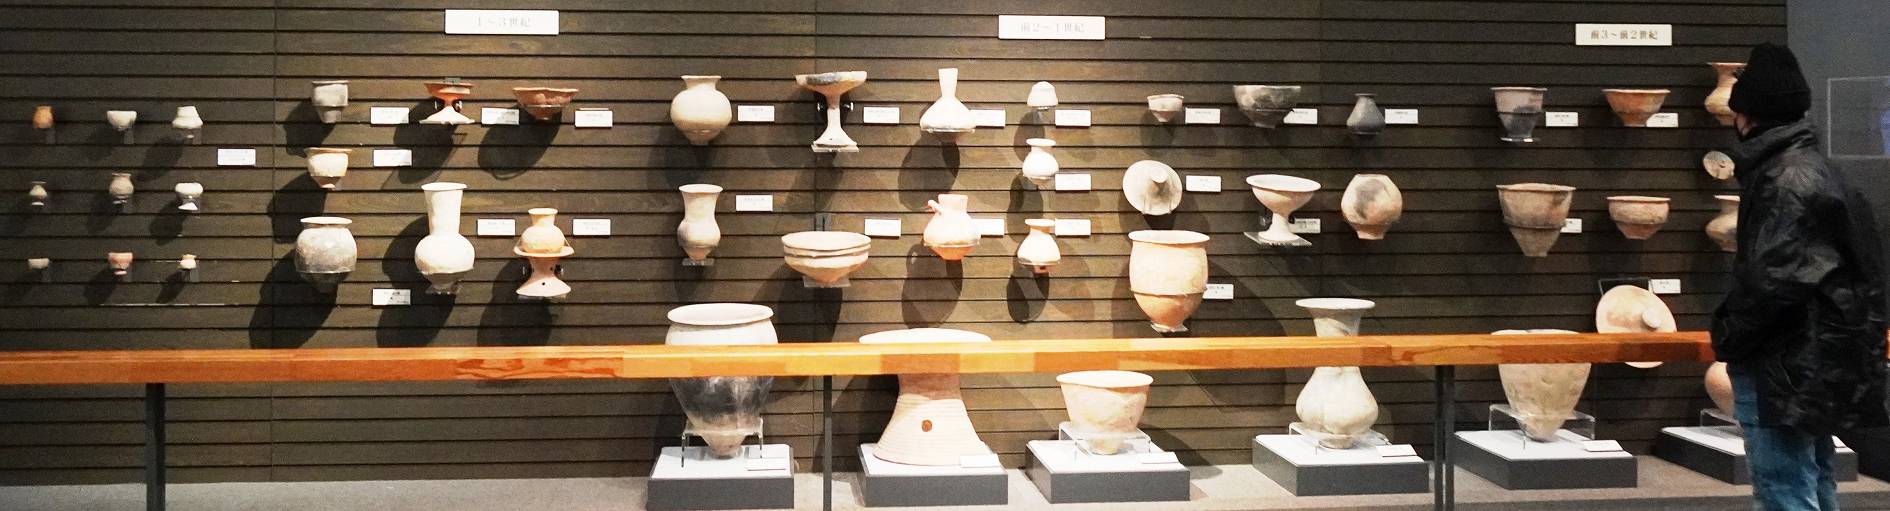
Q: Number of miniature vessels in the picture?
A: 9